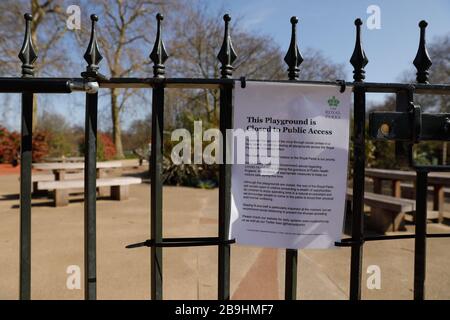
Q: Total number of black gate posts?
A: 7